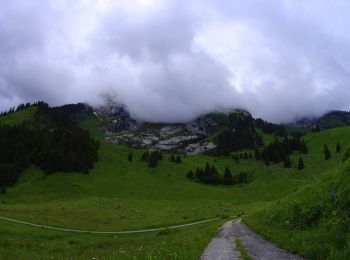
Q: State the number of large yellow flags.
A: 0